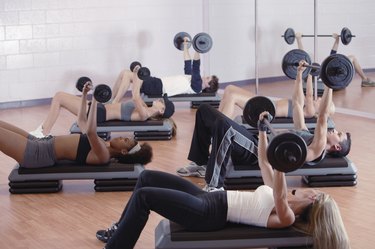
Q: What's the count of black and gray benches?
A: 6